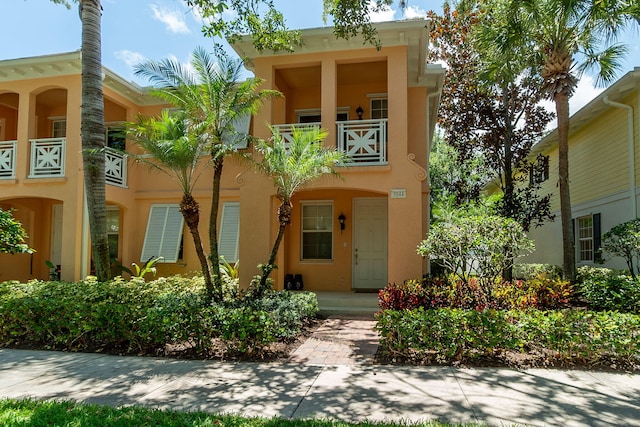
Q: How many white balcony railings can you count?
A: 5